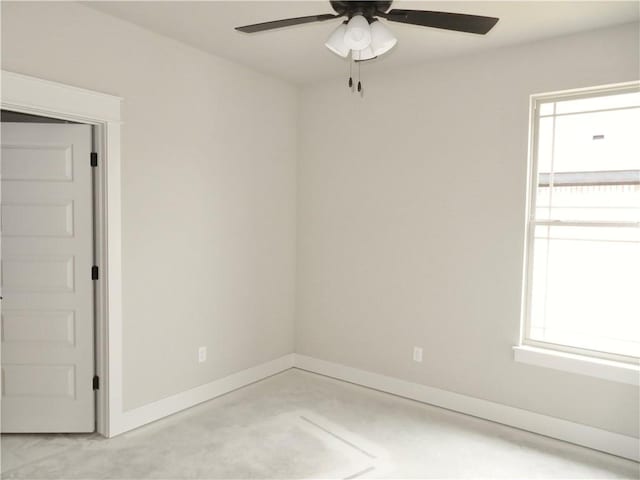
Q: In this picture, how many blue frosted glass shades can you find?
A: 0